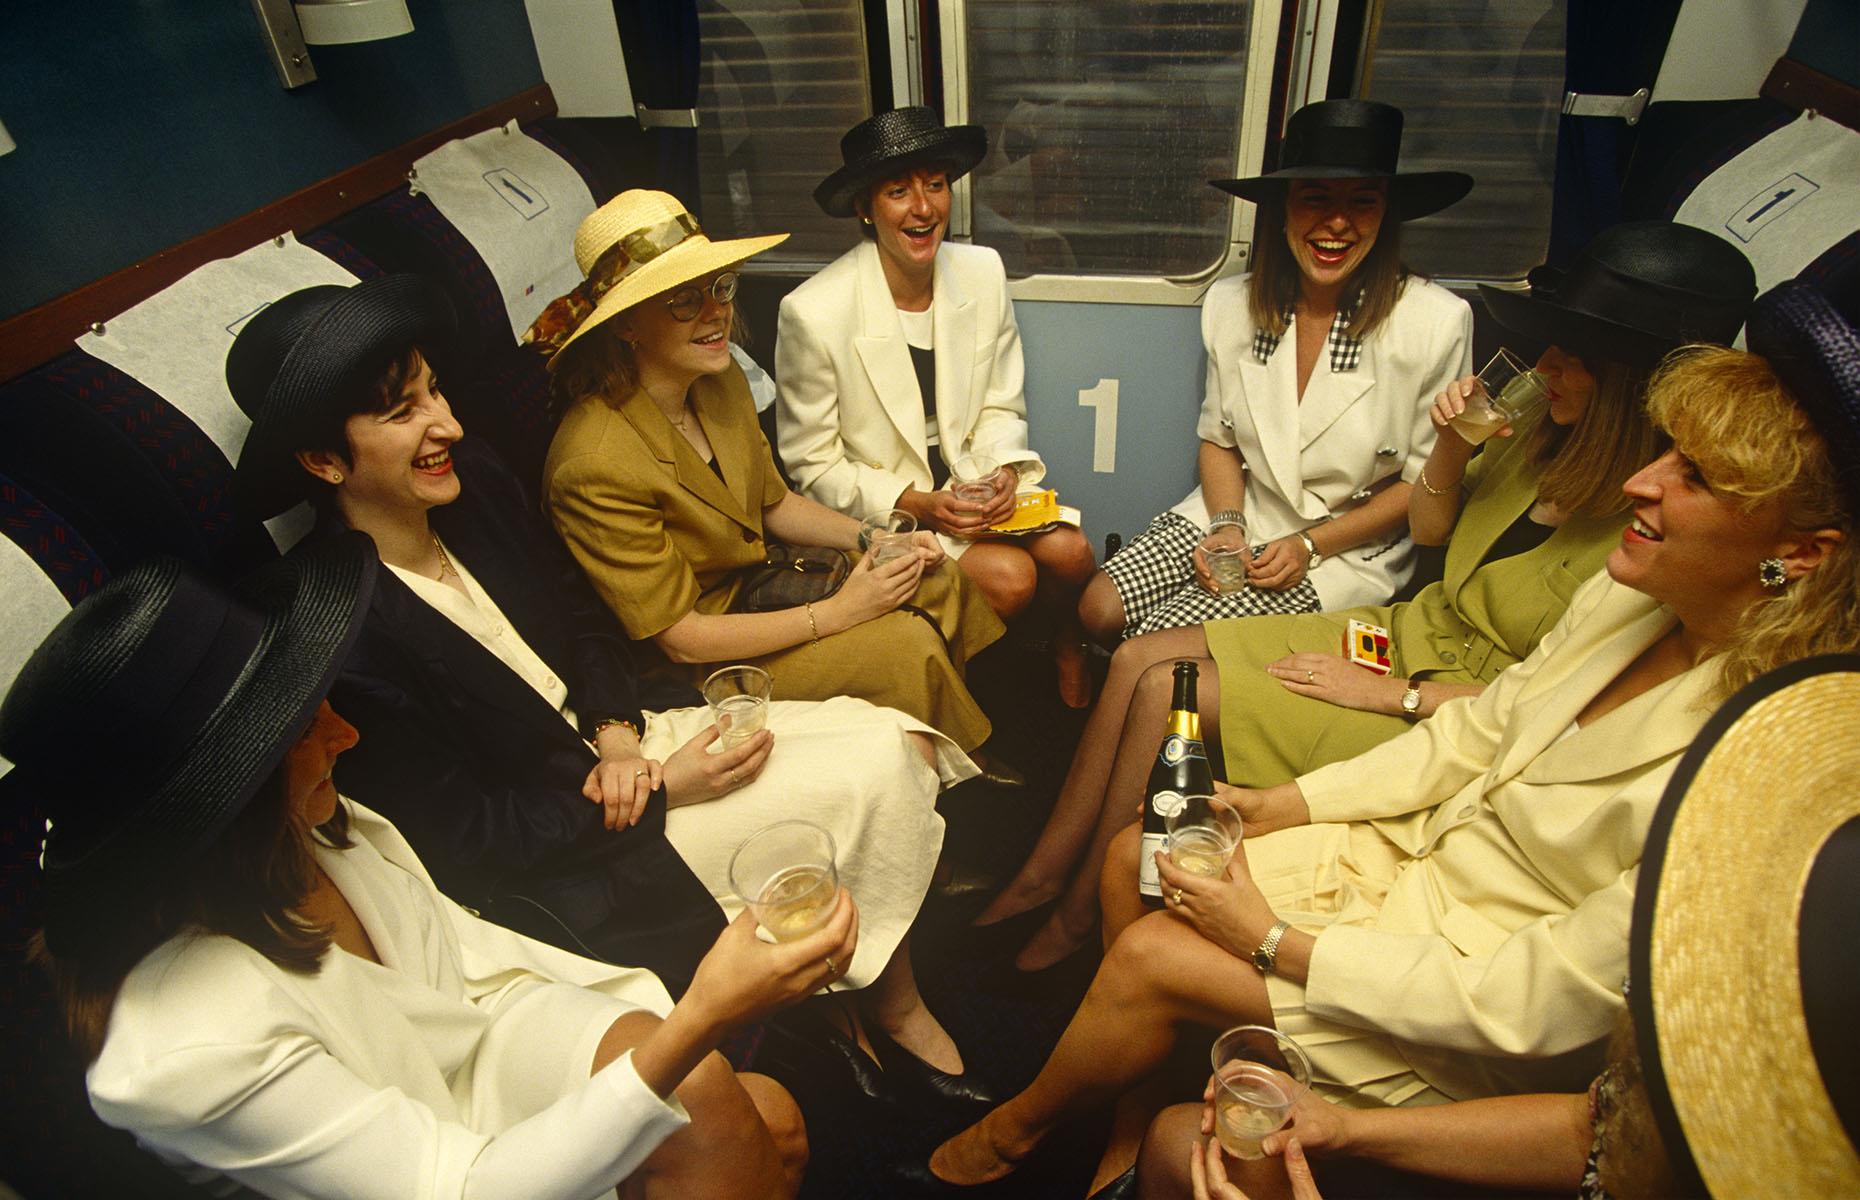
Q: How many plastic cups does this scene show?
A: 8